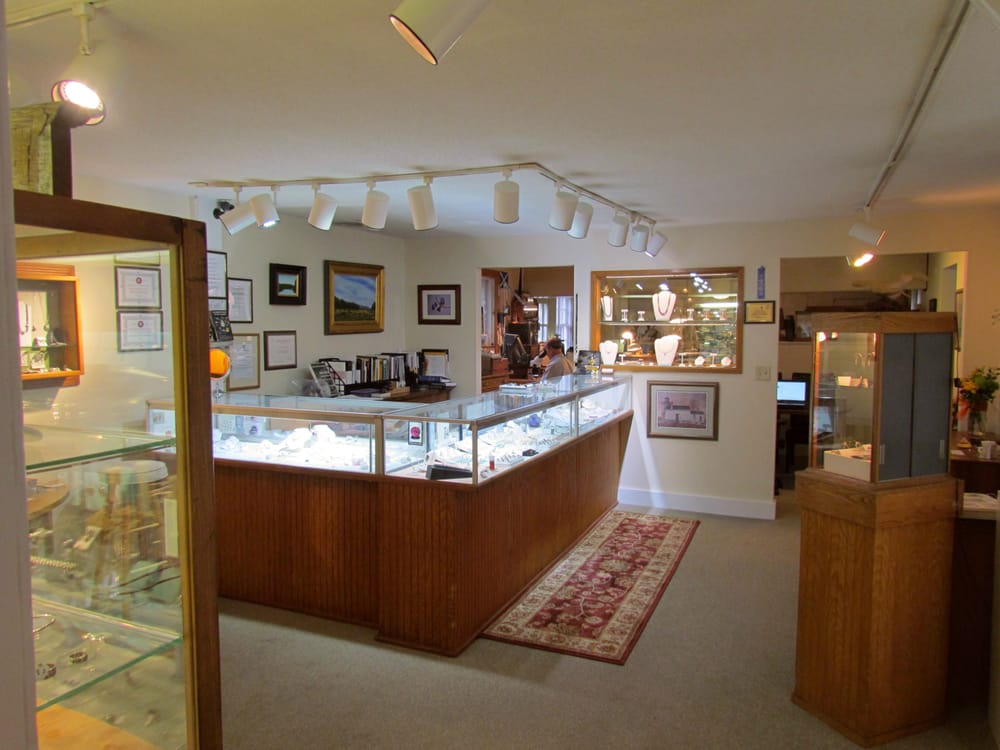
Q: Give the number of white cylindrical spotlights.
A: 15